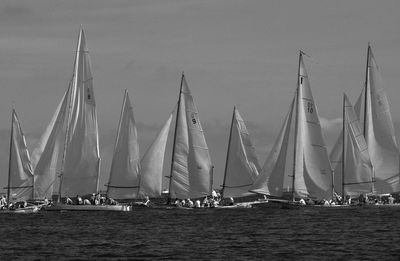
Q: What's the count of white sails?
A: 12